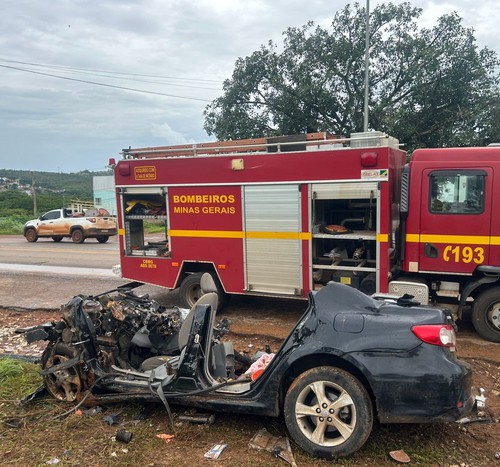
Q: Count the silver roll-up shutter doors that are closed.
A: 1